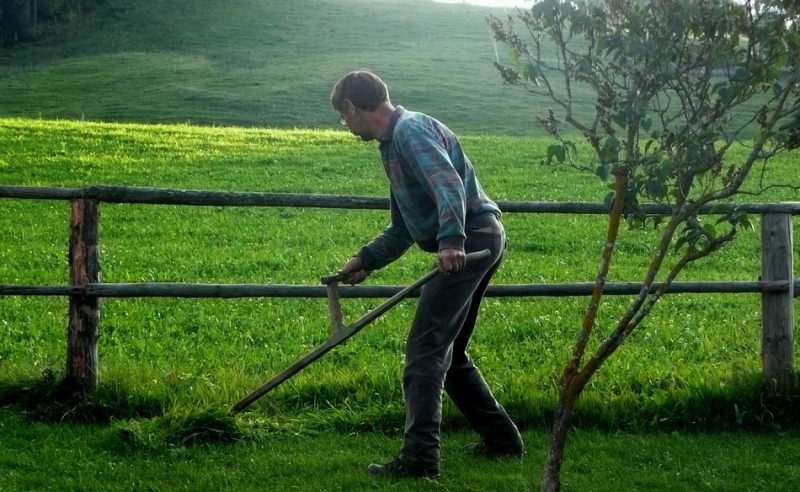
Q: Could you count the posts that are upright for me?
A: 2